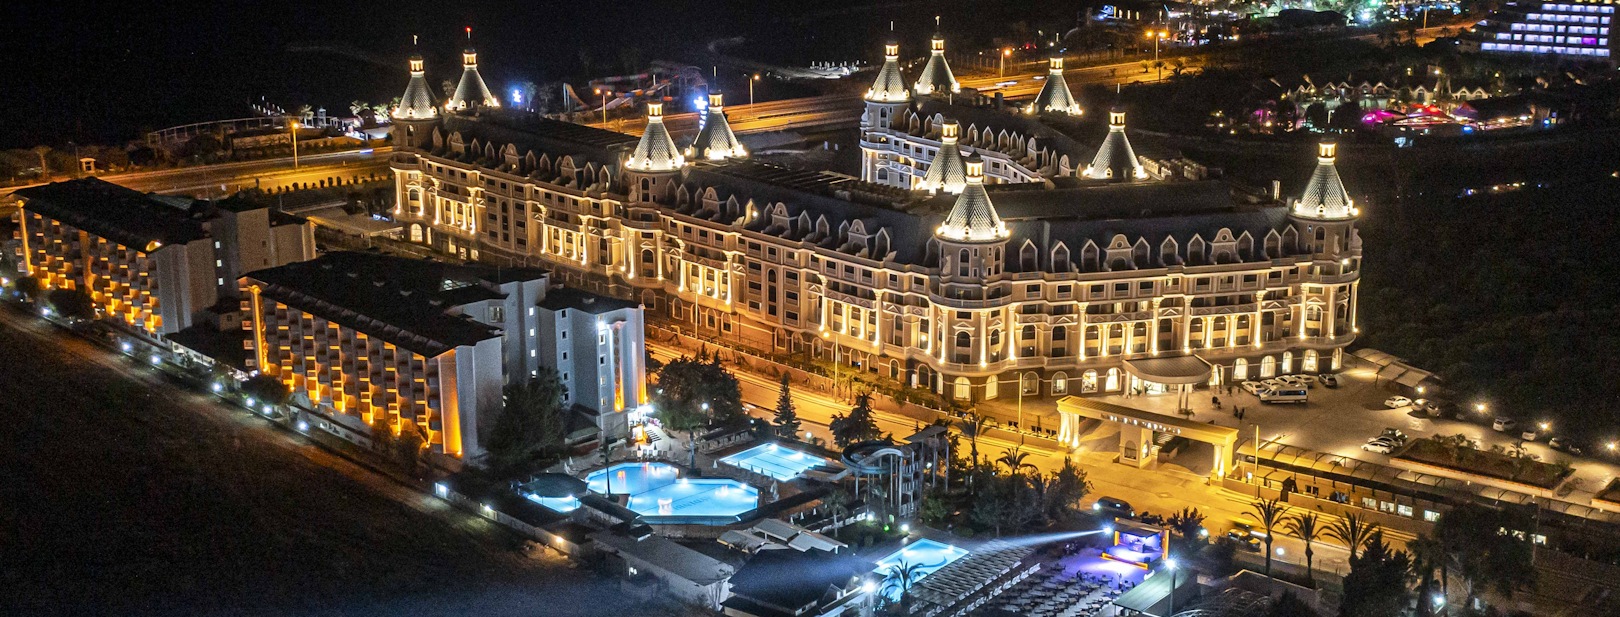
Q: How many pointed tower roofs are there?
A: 11